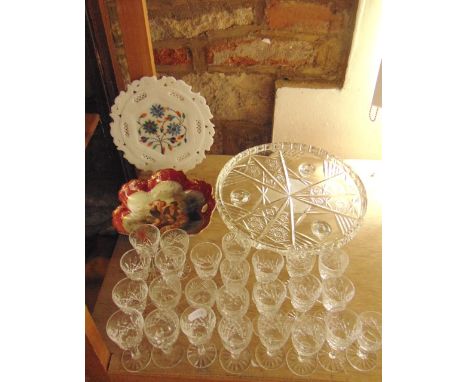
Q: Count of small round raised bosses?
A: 3